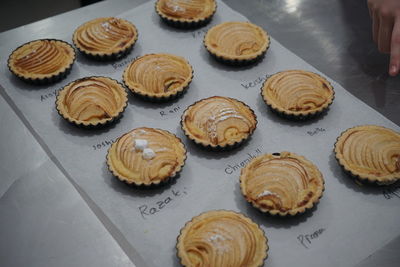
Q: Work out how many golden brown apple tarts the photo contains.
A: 12